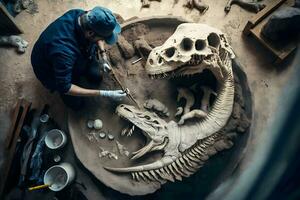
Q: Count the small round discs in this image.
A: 4